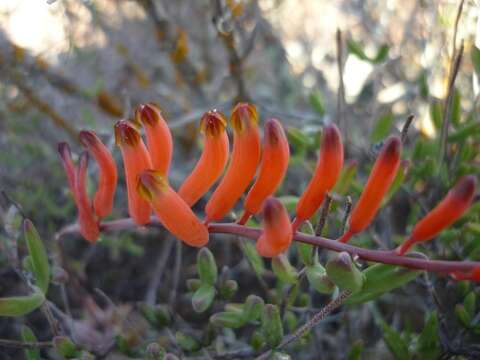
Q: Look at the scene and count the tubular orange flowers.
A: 13